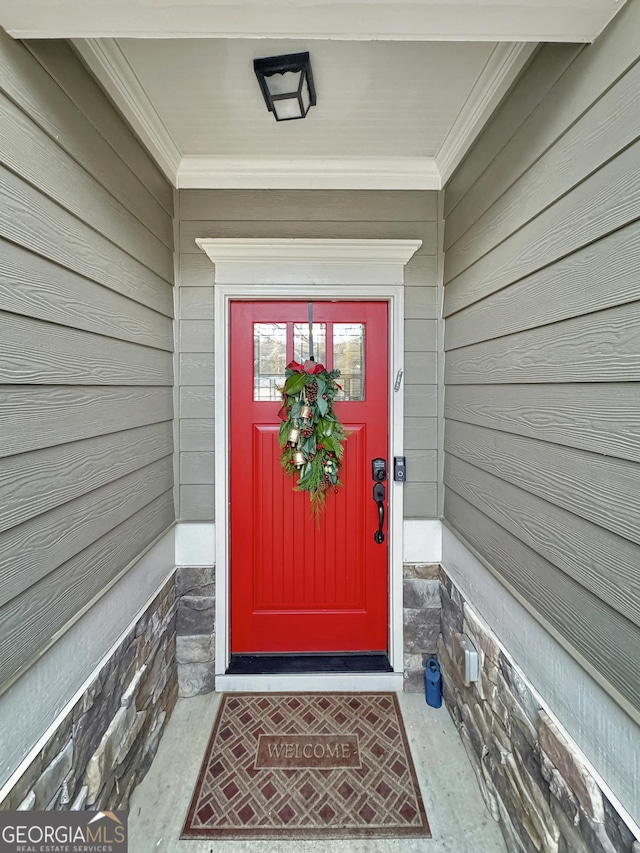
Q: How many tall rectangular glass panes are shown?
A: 3